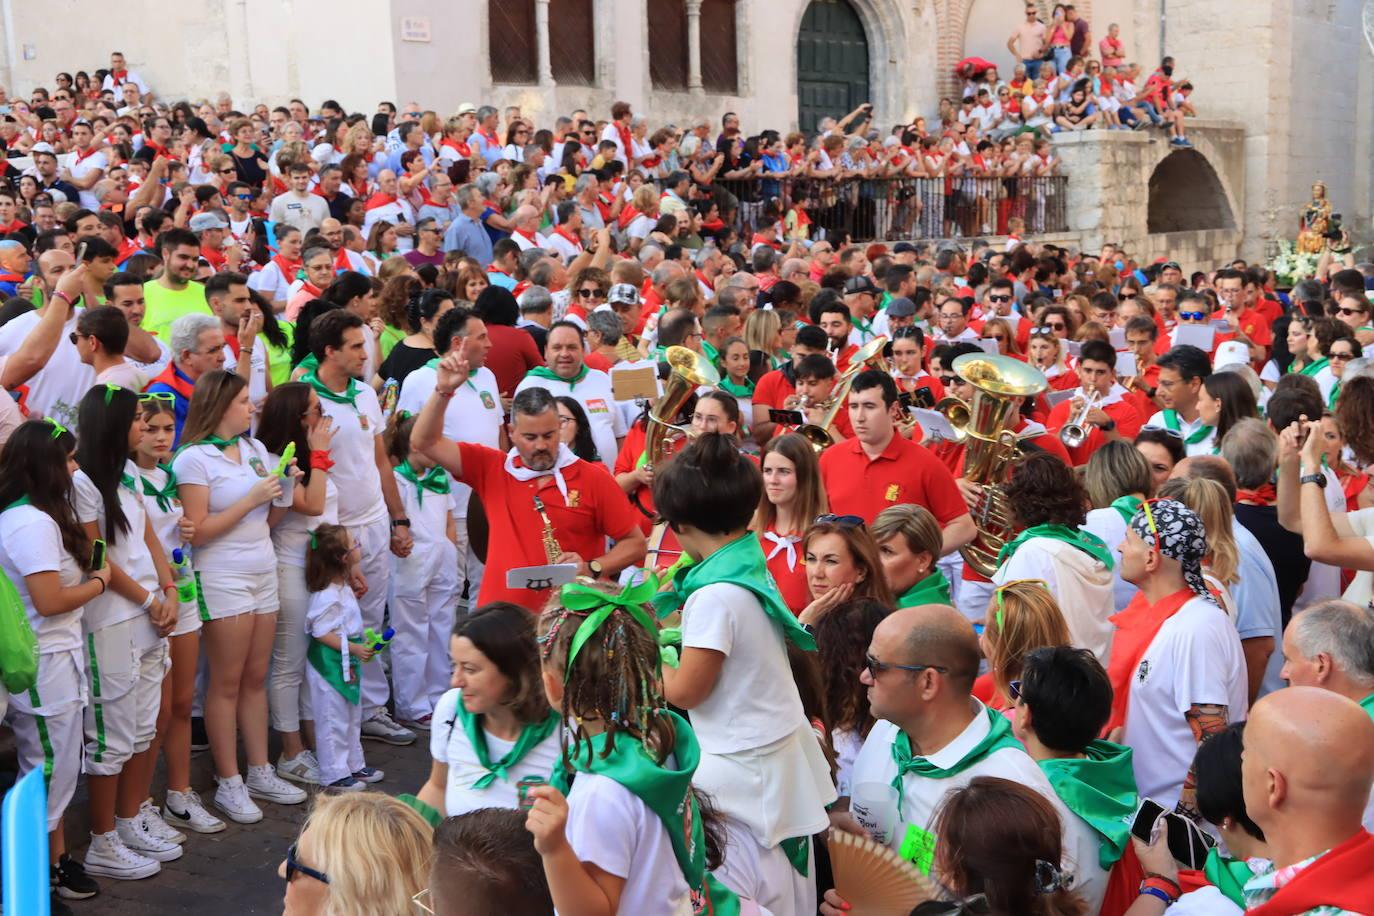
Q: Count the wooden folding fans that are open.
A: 1